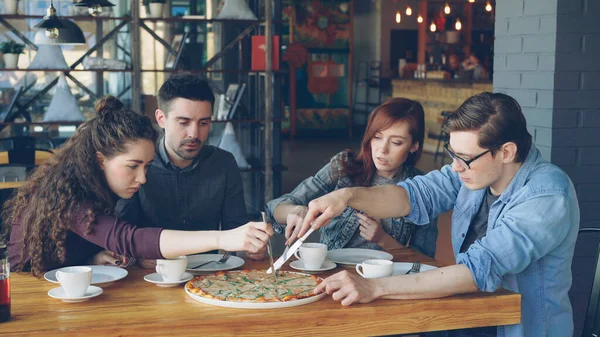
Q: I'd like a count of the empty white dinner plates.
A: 4